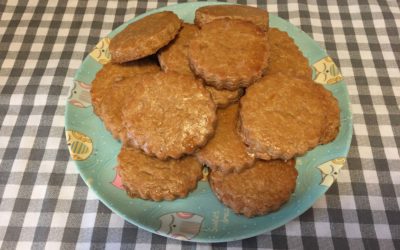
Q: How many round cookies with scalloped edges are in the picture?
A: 13